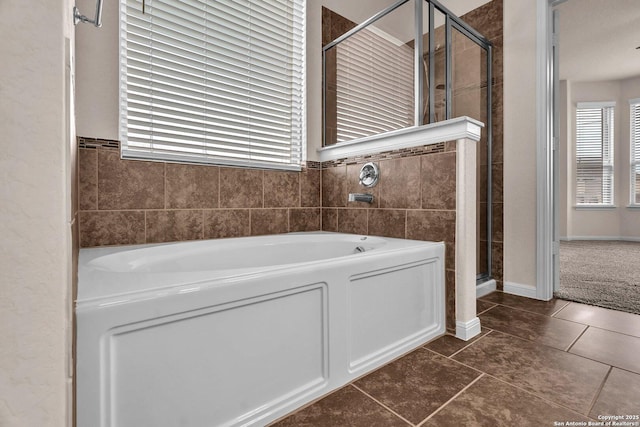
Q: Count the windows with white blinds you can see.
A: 3